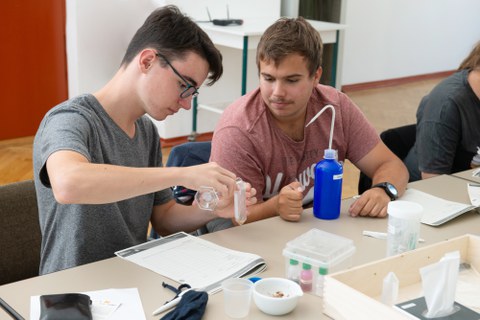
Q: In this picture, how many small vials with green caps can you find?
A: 3